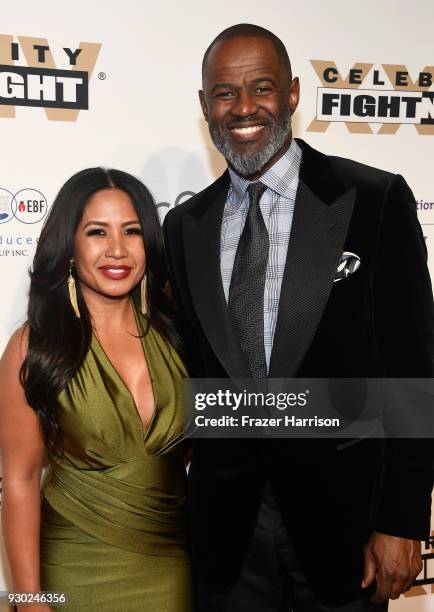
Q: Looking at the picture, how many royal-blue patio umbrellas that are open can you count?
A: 0